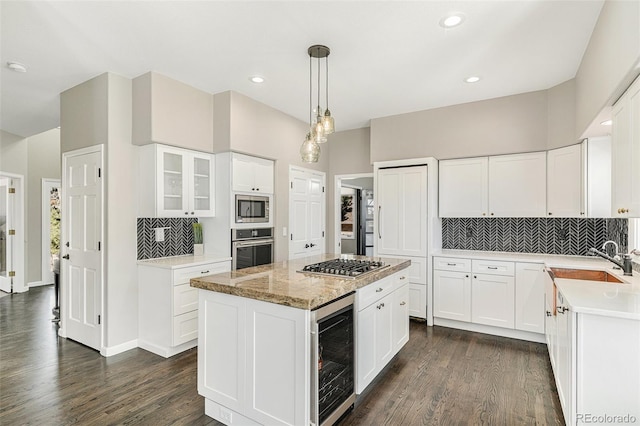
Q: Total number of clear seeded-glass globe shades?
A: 3